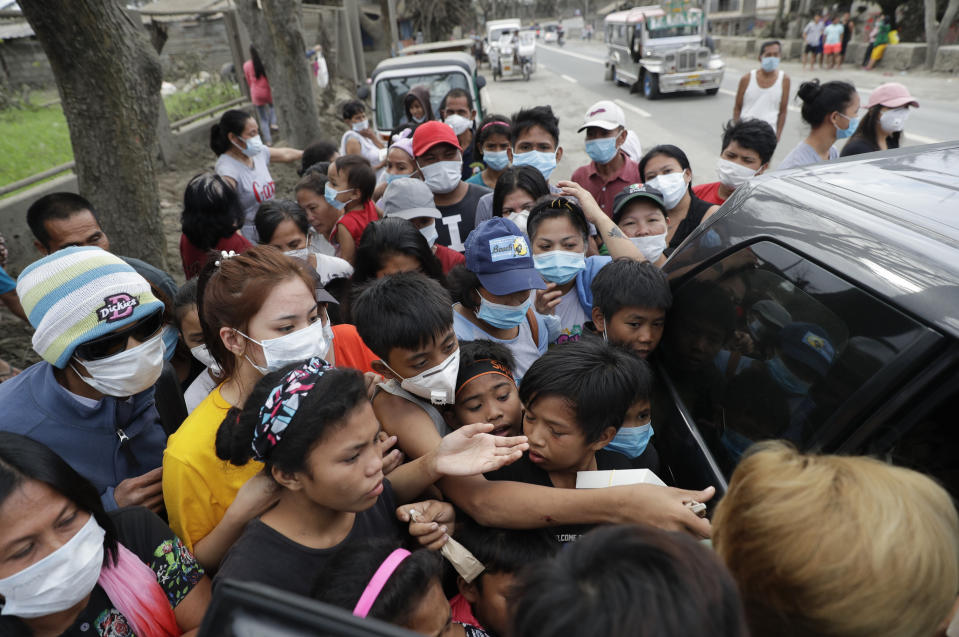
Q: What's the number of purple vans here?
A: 0